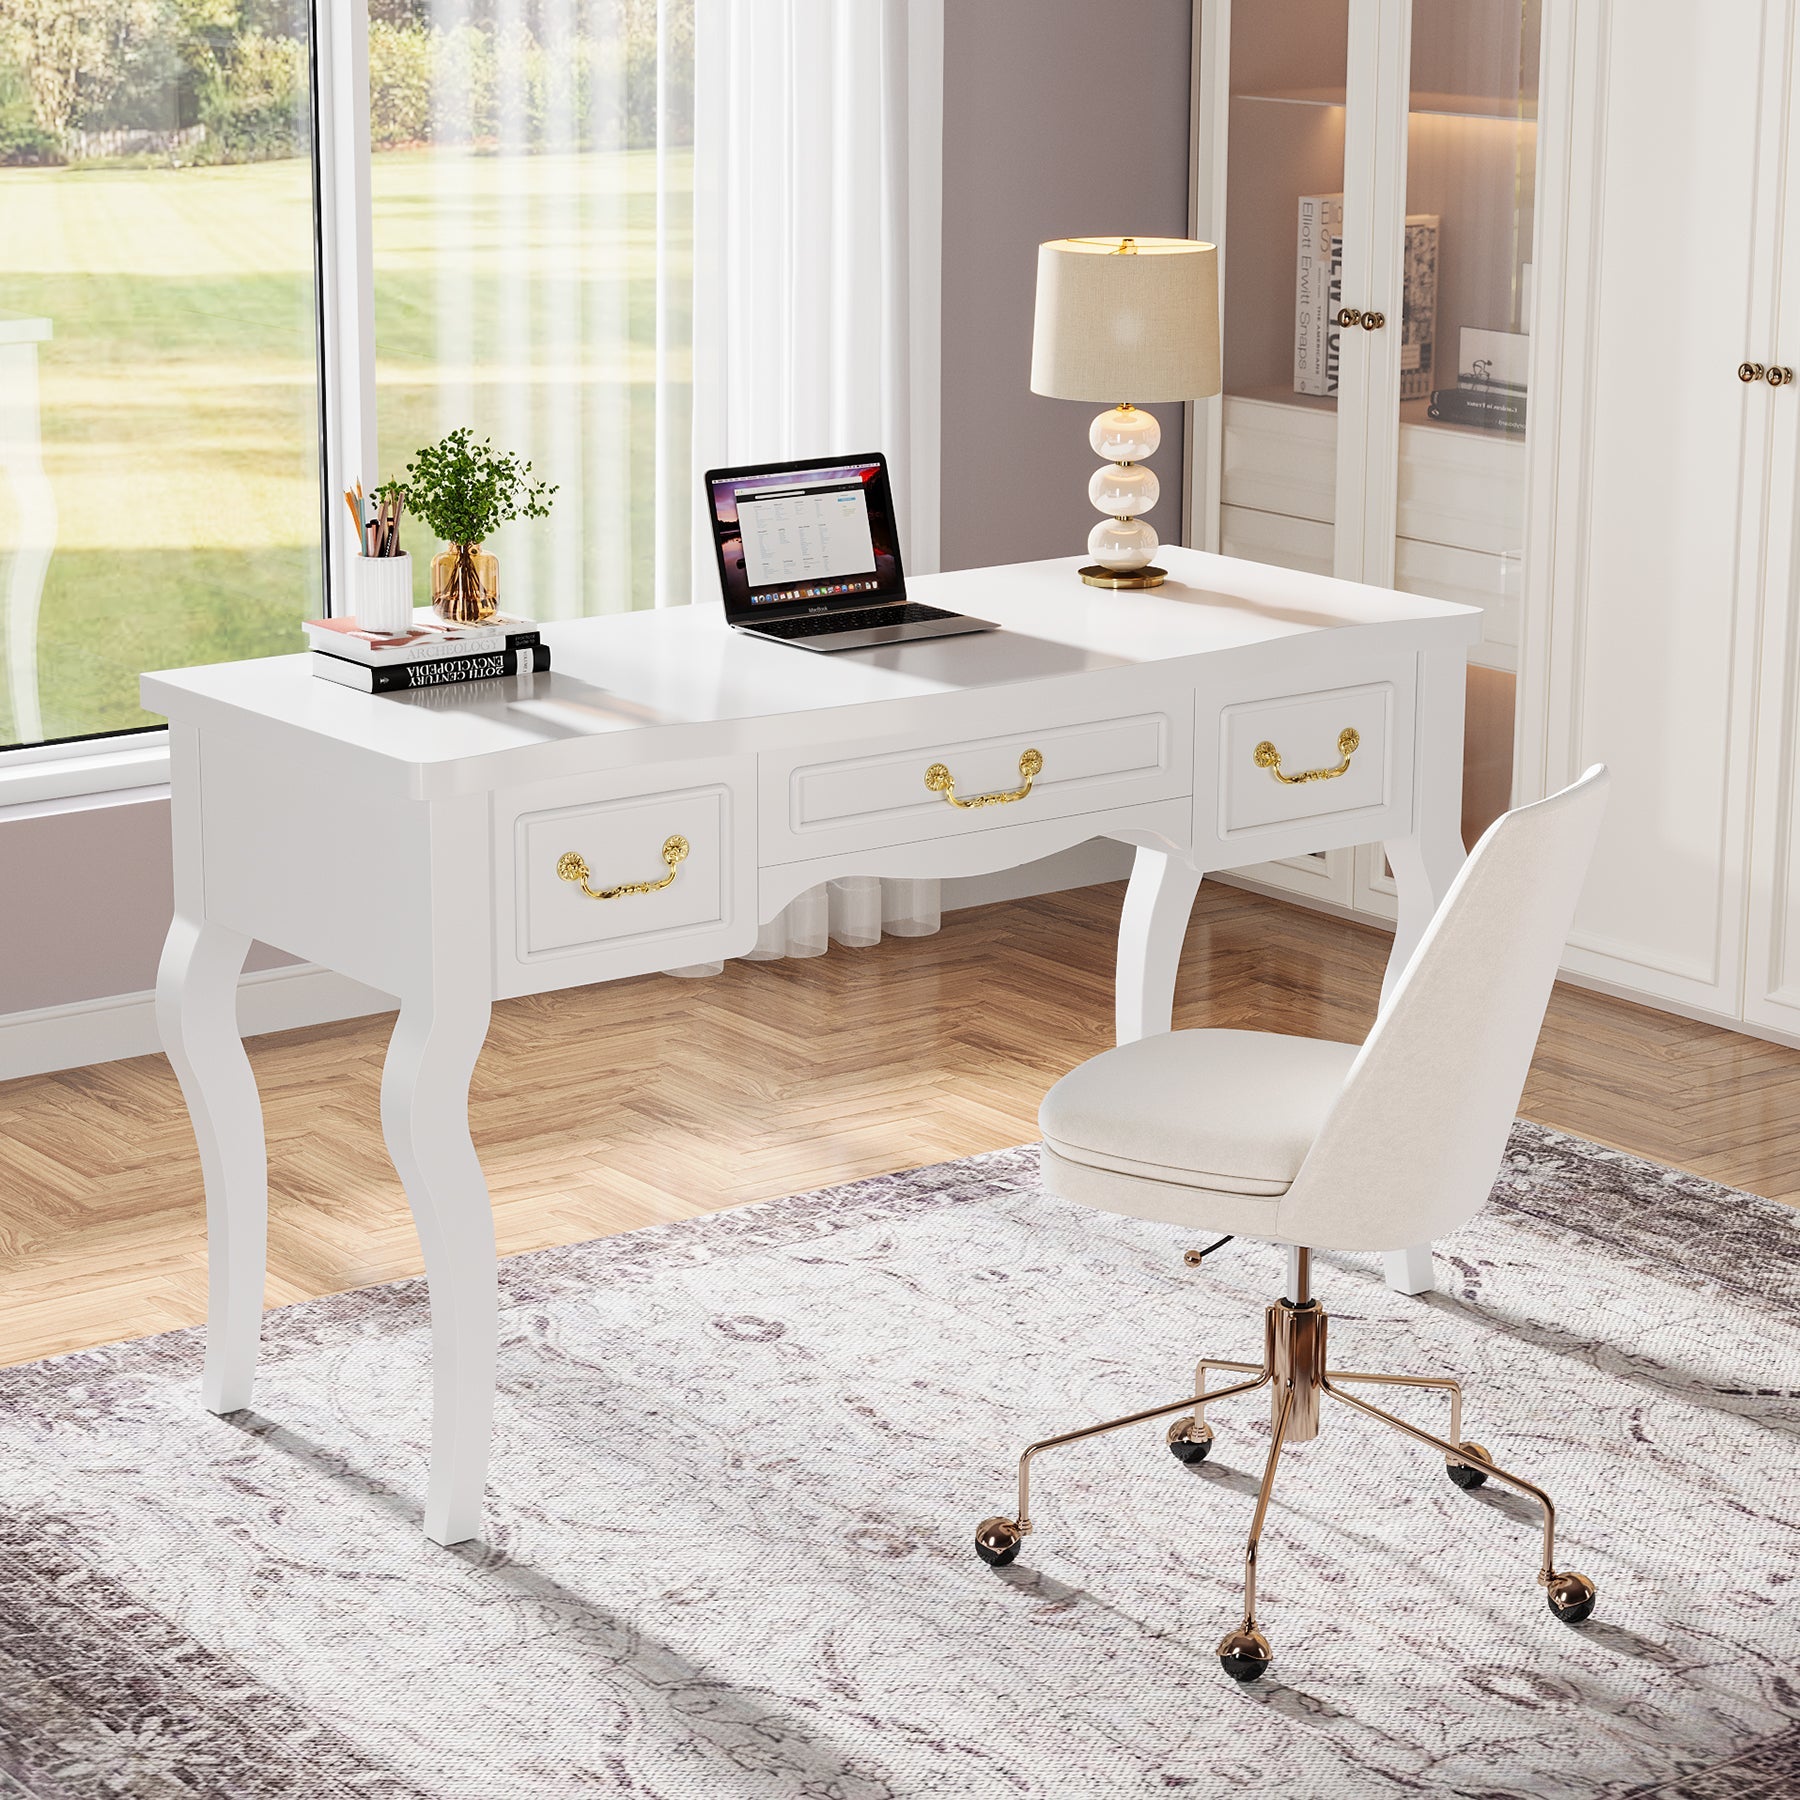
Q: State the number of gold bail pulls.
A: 3